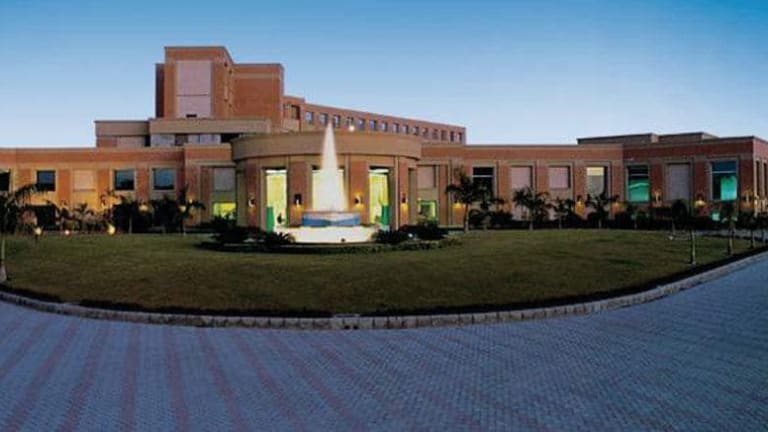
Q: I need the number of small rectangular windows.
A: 15